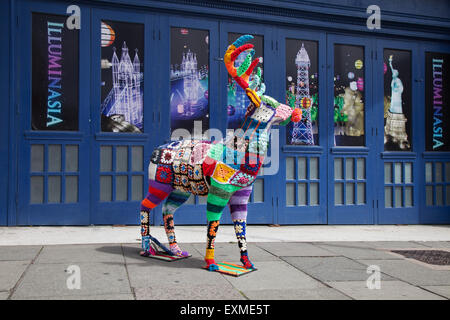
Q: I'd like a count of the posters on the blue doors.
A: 8